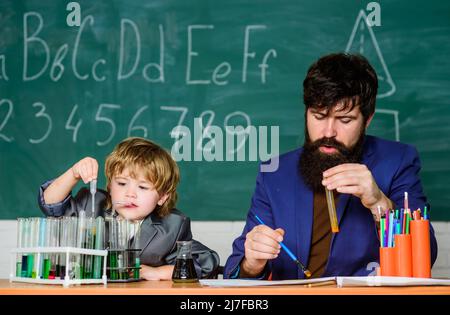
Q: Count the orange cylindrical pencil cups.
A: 3